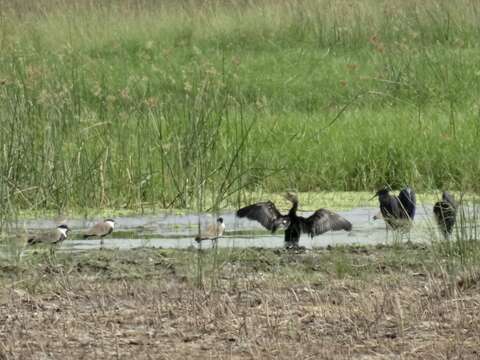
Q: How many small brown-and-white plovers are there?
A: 3